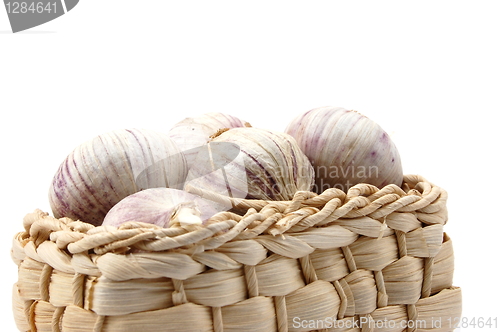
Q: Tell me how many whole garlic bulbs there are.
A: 5